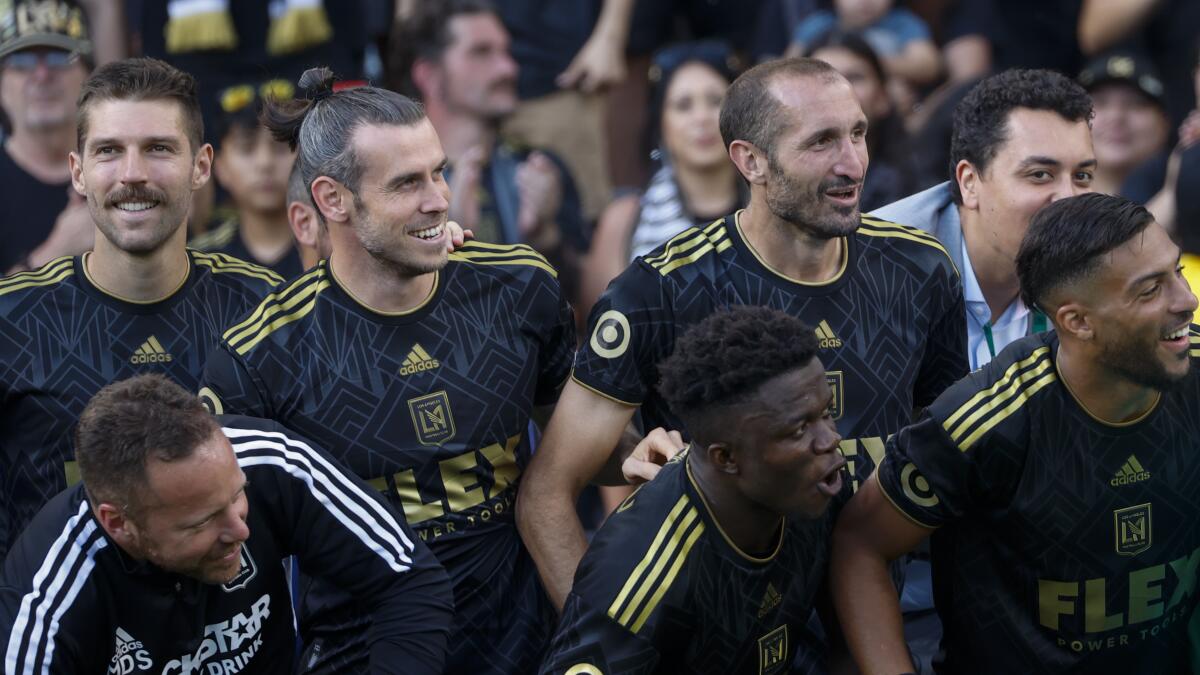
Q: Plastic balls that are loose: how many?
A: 0